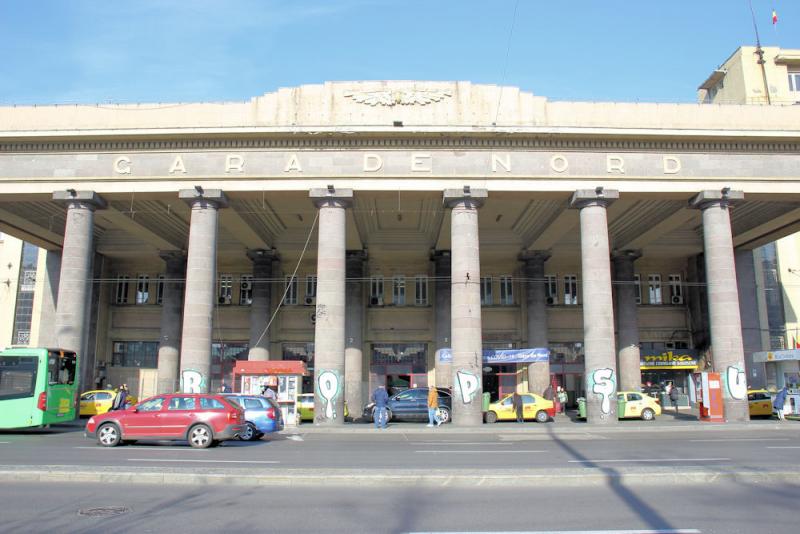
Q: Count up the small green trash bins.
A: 3